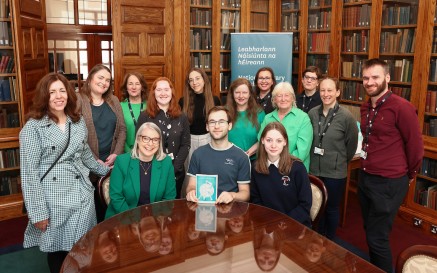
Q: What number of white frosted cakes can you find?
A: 0